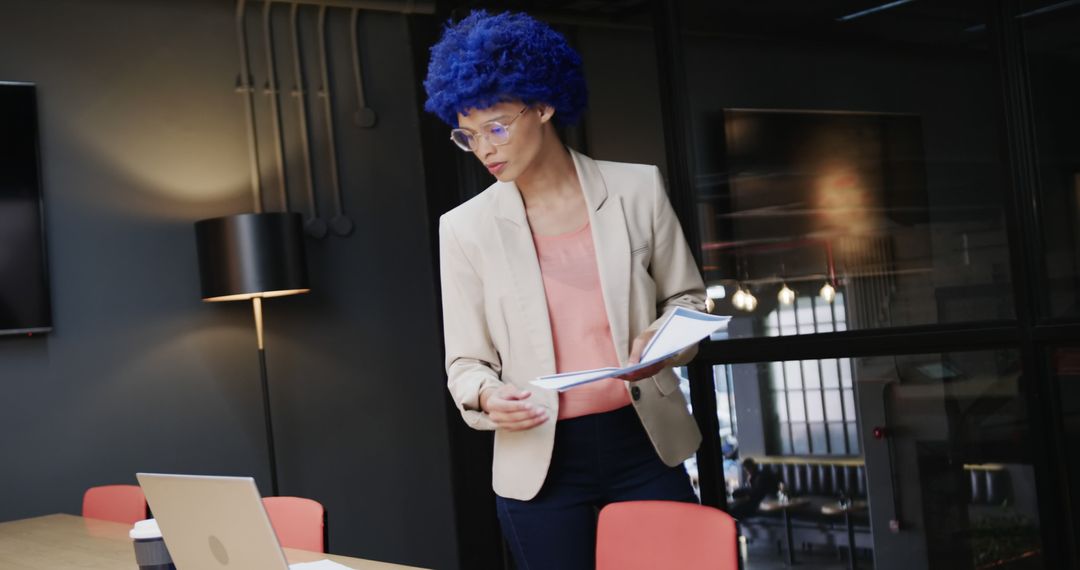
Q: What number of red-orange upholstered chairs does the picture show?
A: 3